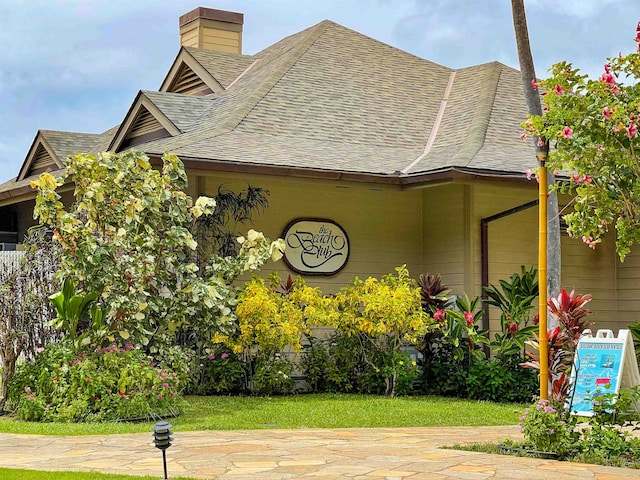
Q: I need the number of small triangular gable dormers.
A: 3